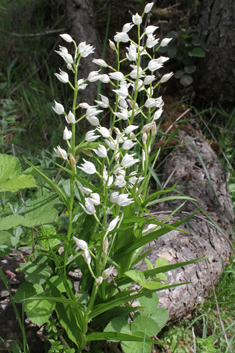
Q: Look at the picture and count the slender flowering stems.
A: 5